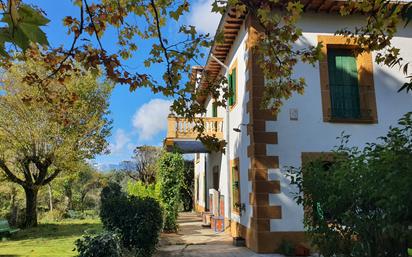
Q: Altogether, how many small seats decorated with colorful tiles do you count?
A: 2